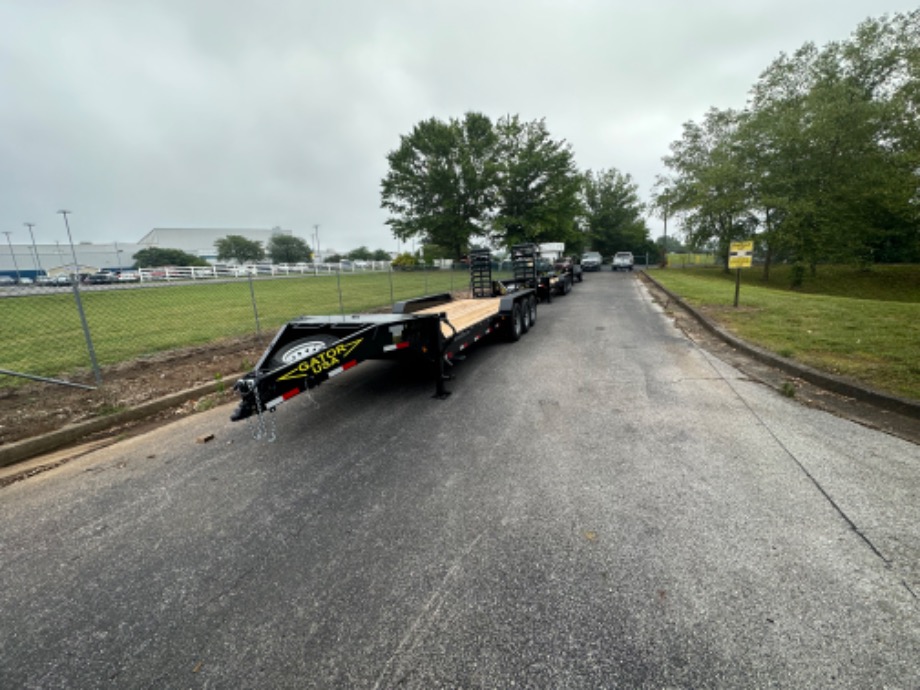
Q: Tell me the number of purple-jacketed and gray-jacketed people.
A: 0